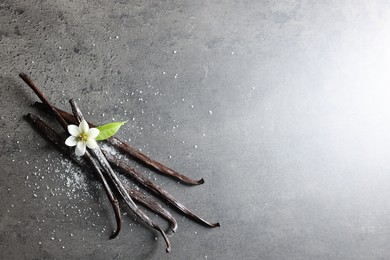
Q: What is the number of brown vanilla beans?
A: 5